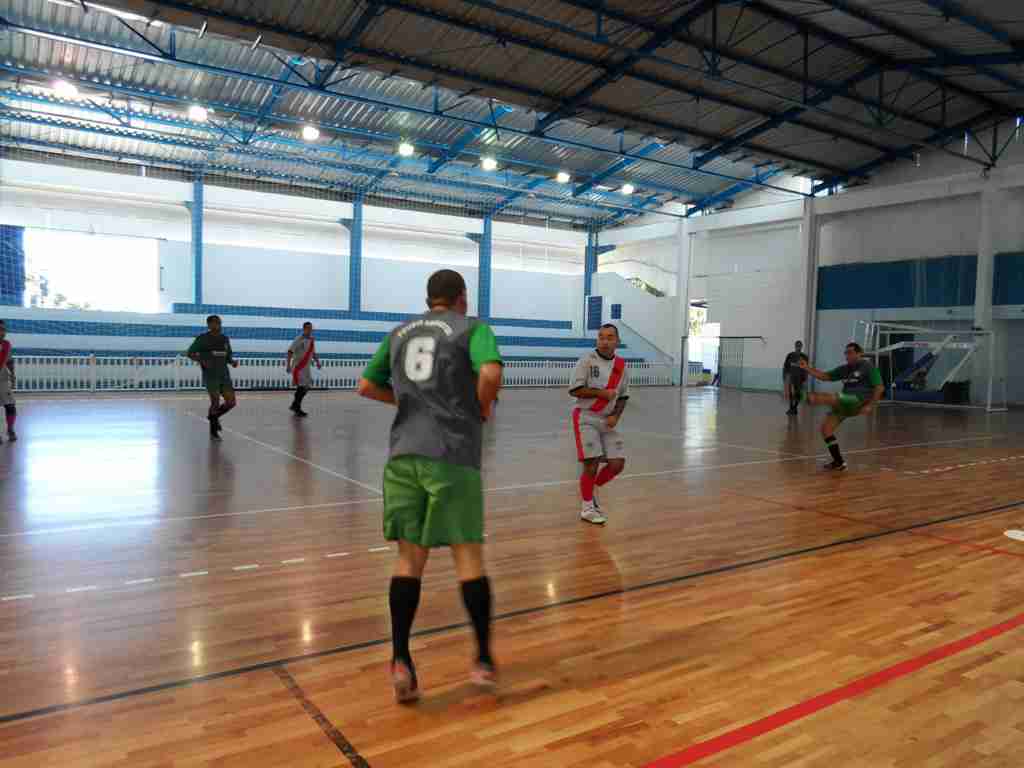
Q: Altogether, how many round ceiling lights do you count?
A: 7